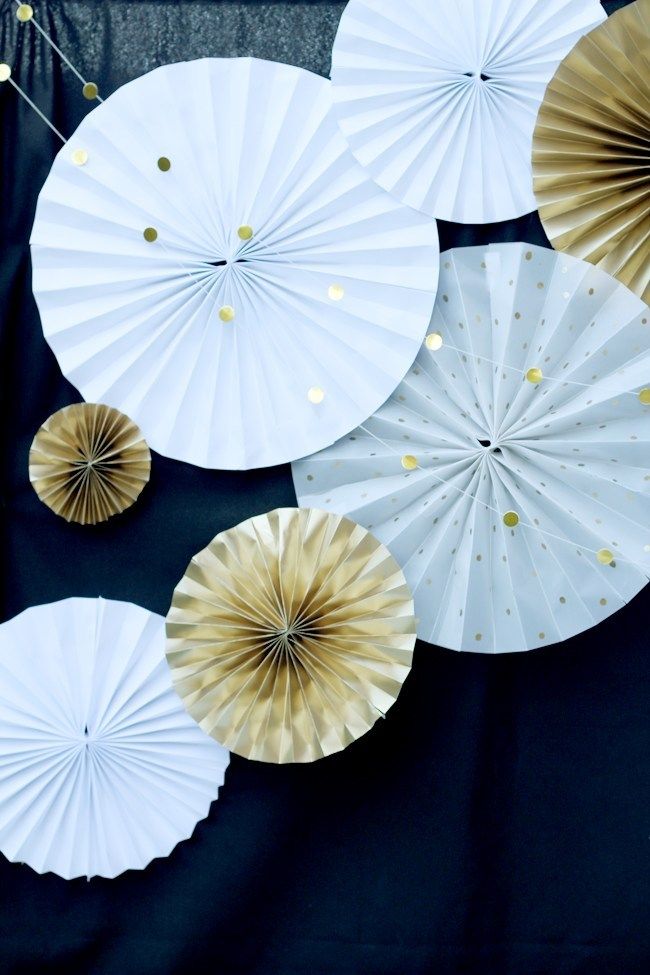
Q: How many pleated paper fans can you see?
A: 7